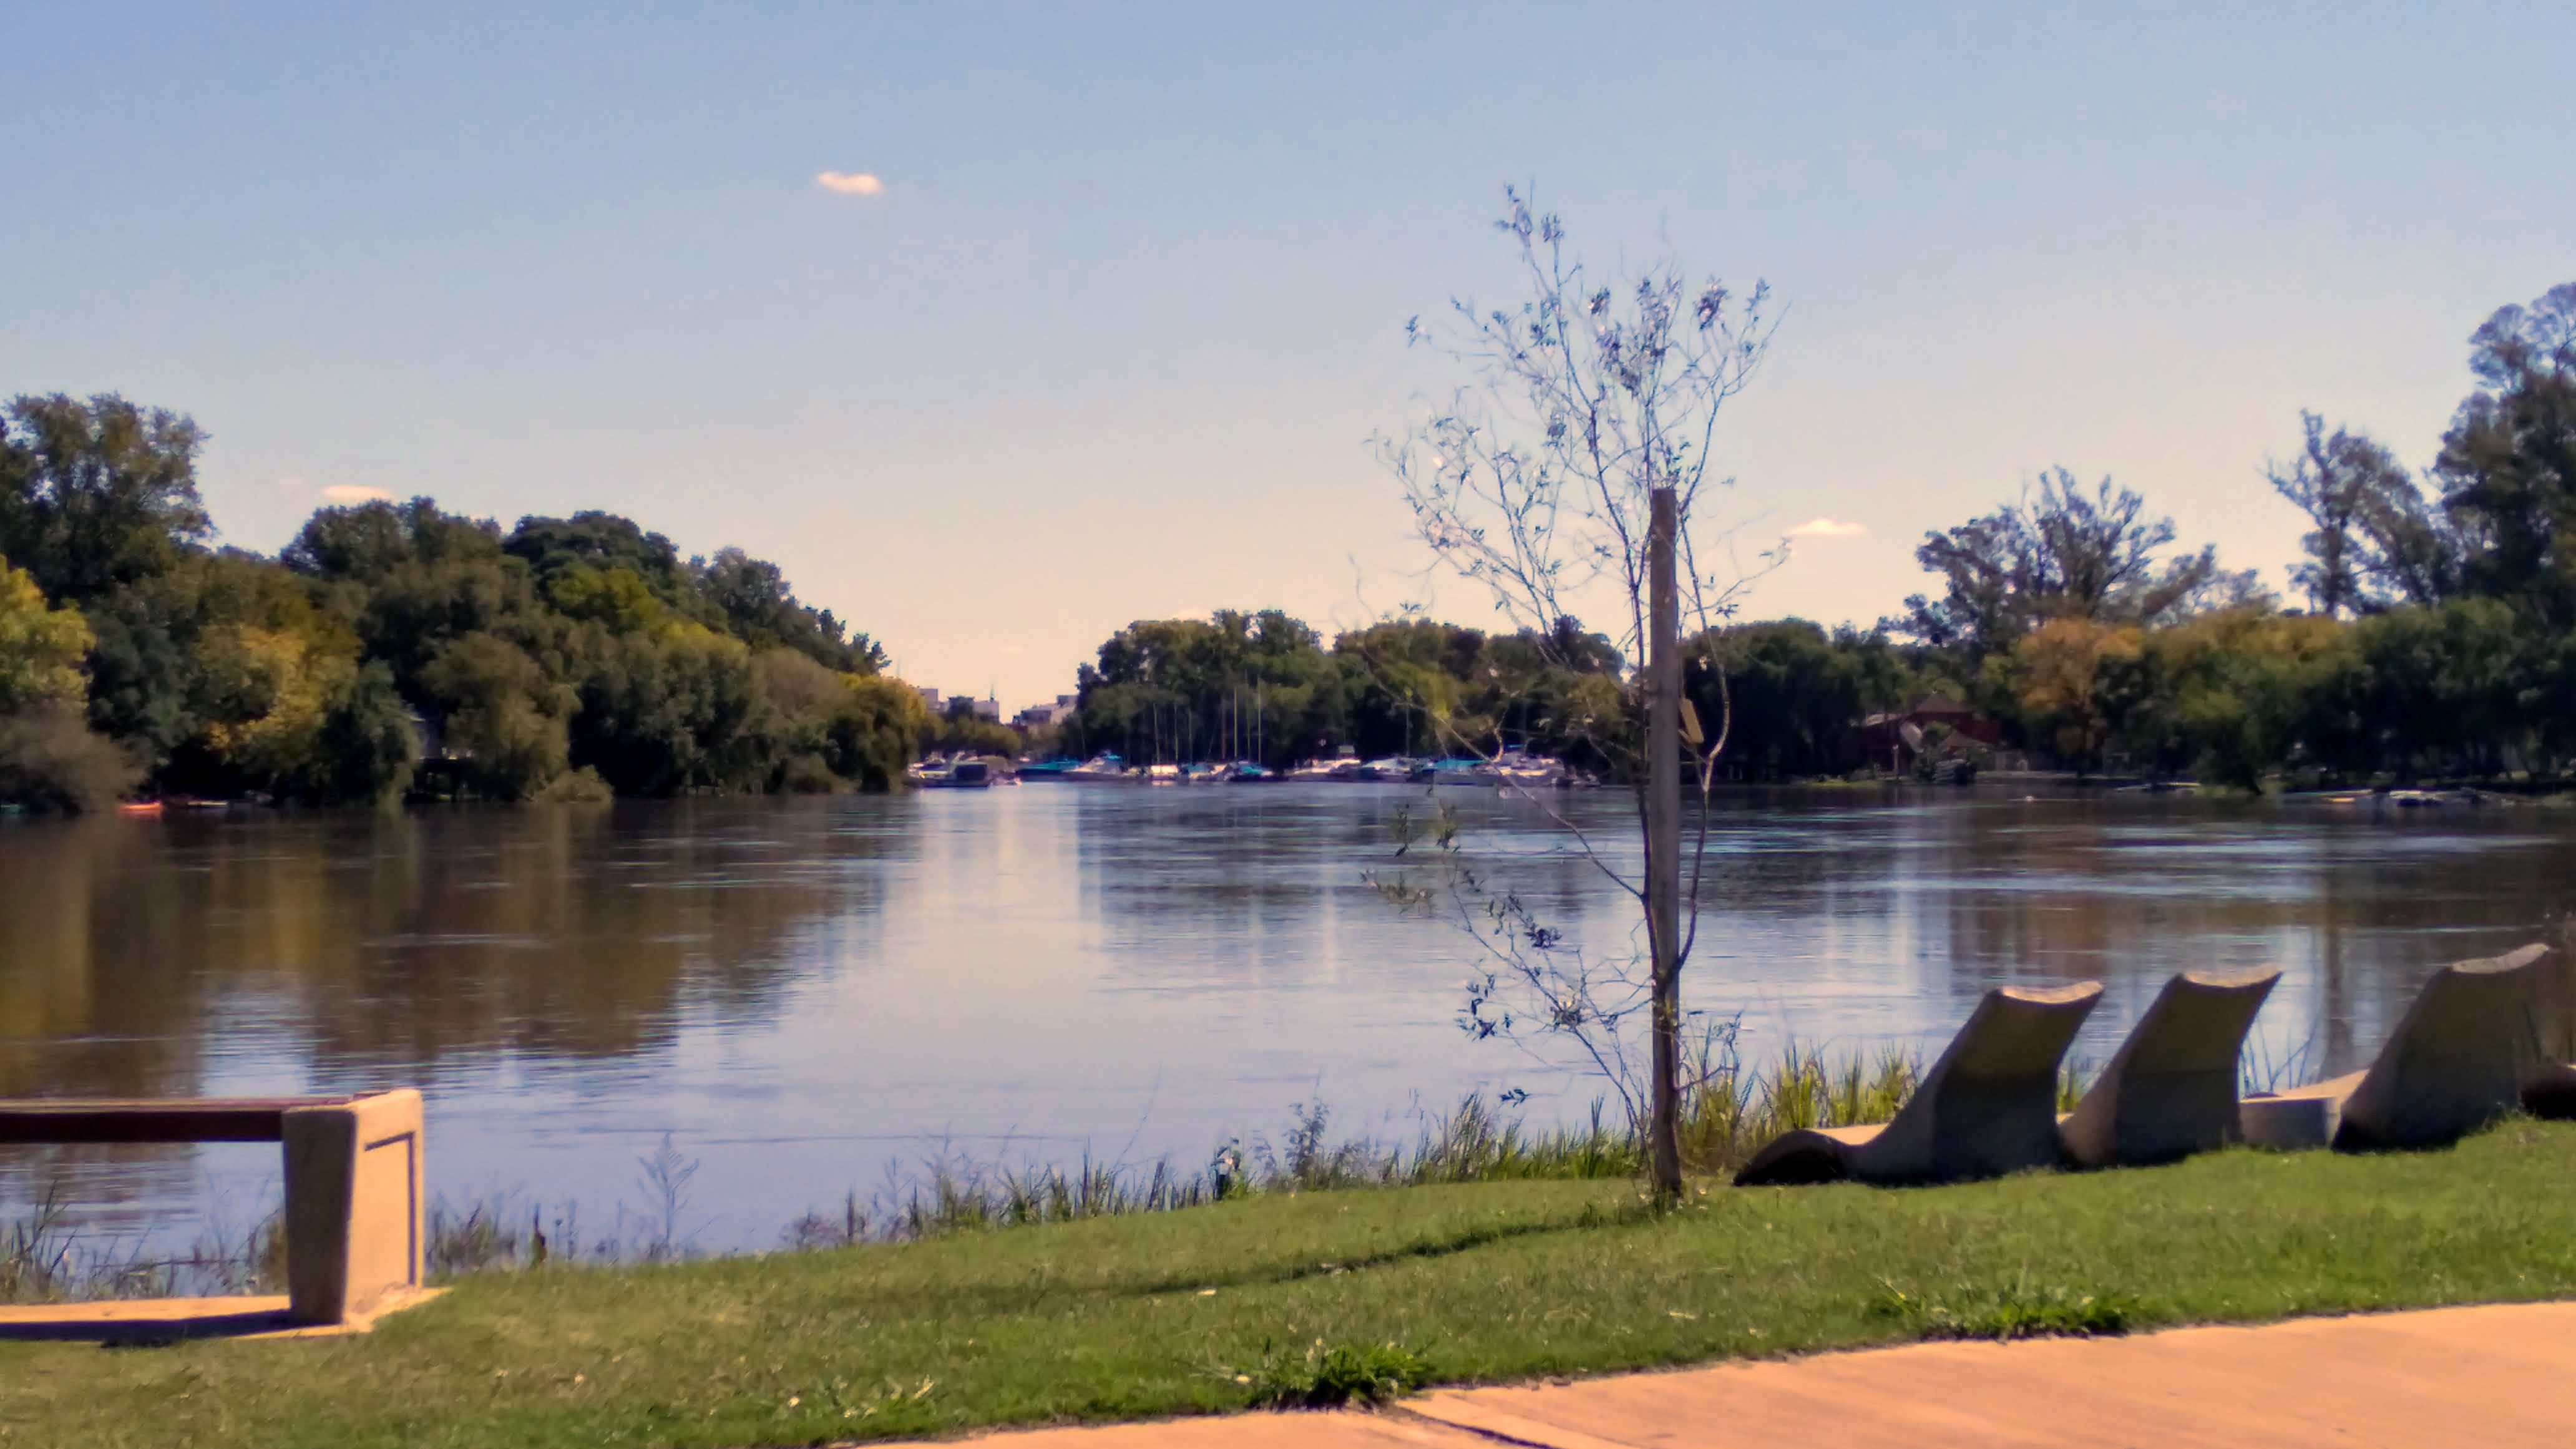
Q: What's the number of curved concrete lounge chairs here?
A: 3